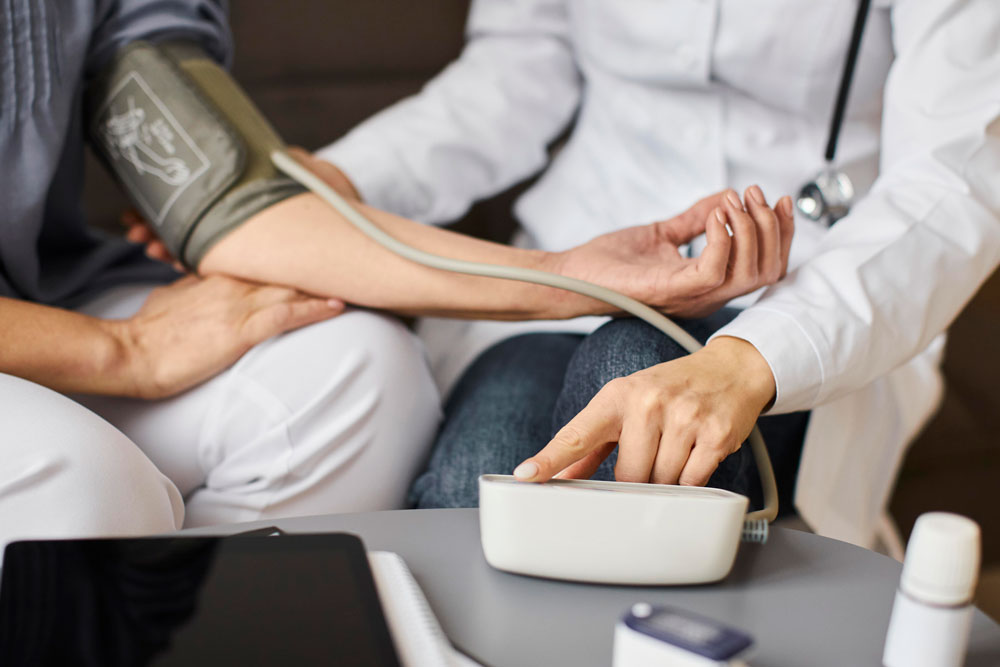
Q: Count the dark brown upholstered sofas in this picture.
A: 1